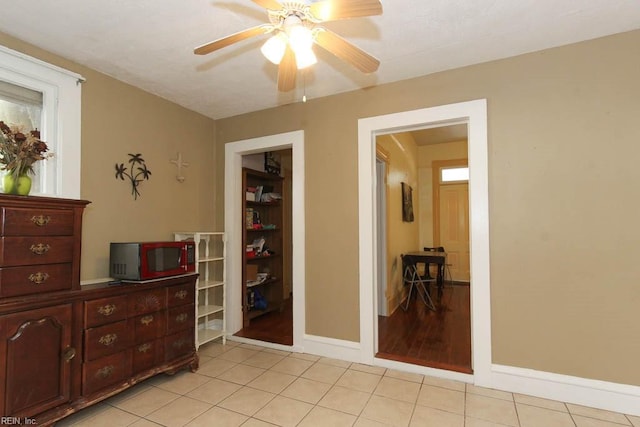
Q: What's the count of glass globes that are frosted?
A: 3